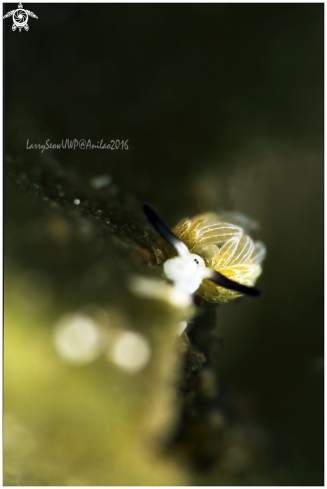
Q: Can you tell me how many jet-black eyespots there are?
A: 2